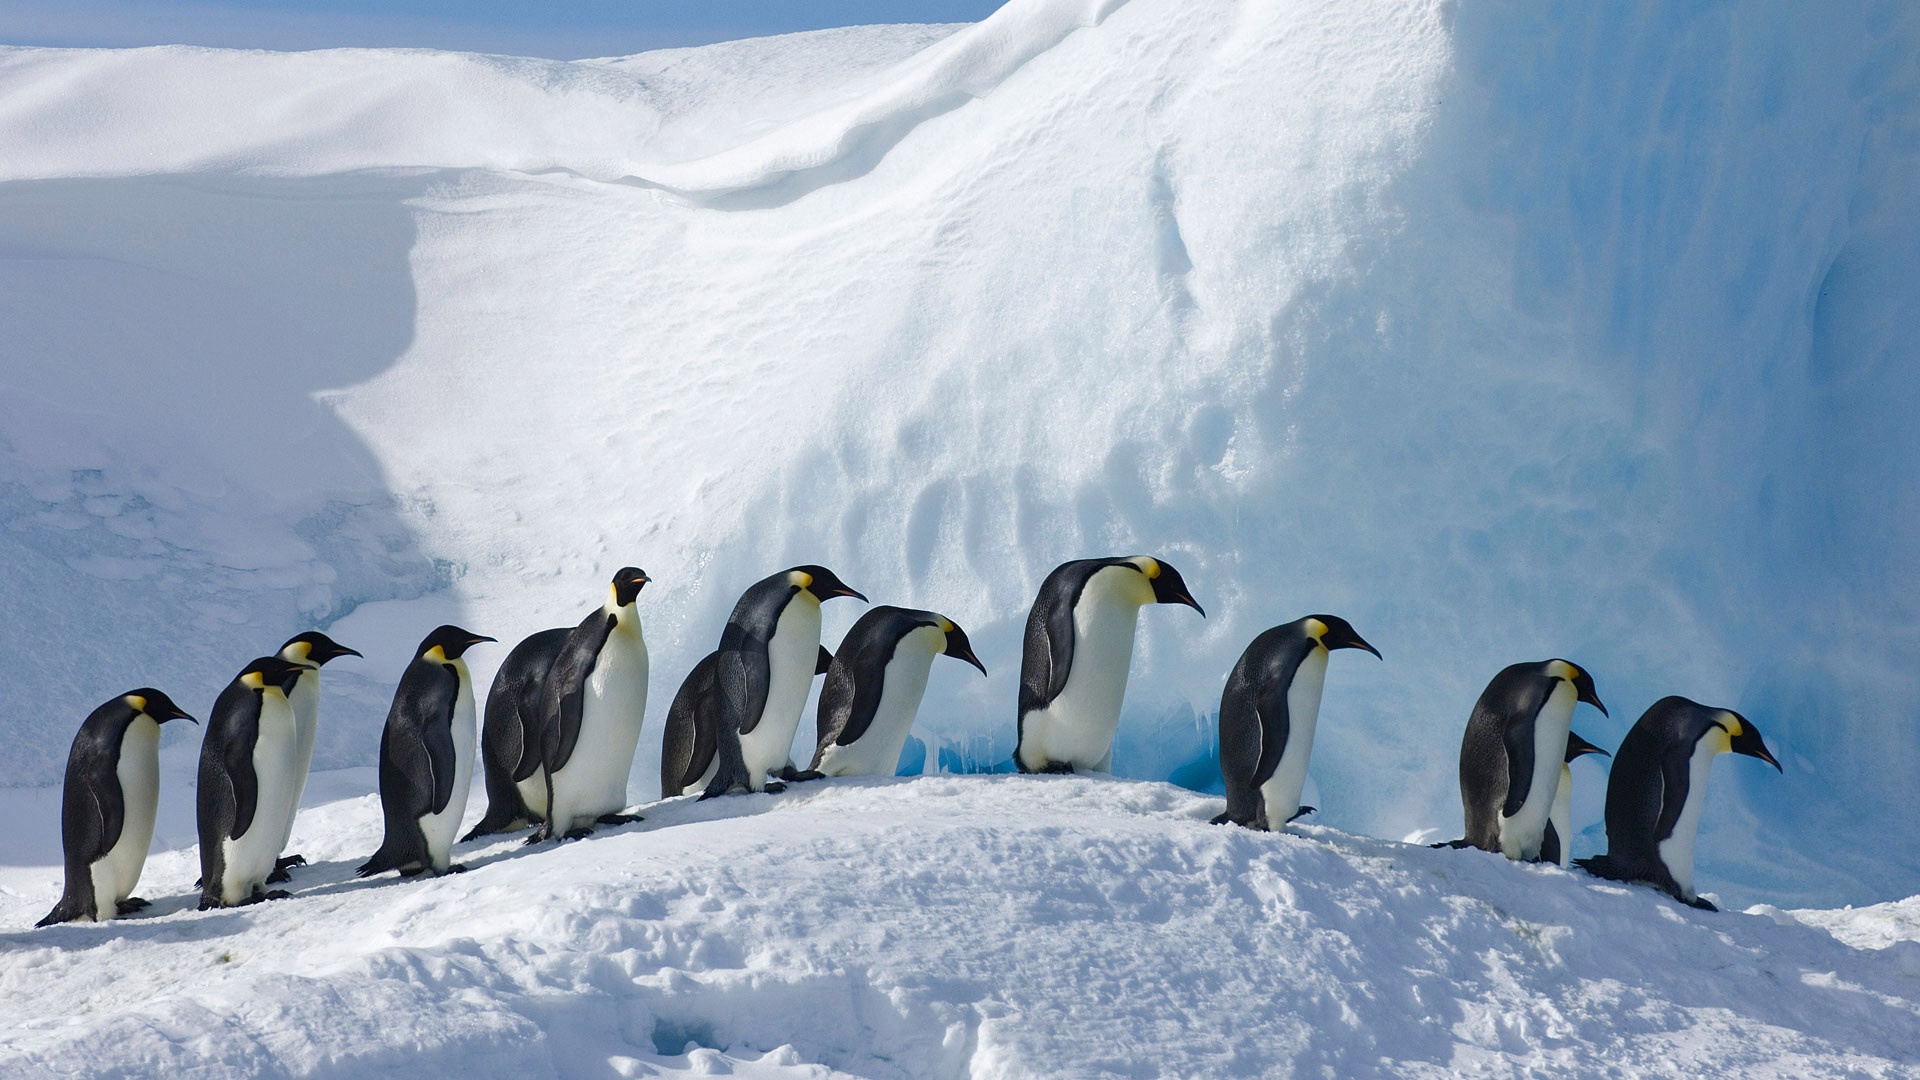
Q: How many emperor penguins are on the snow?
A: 14